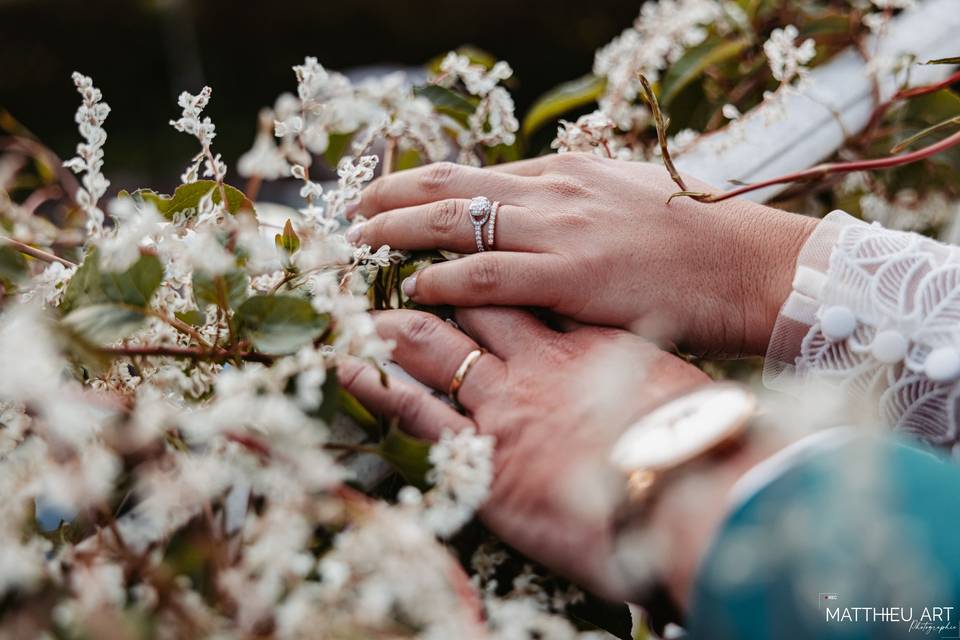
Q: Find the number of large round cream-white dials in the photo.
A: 1